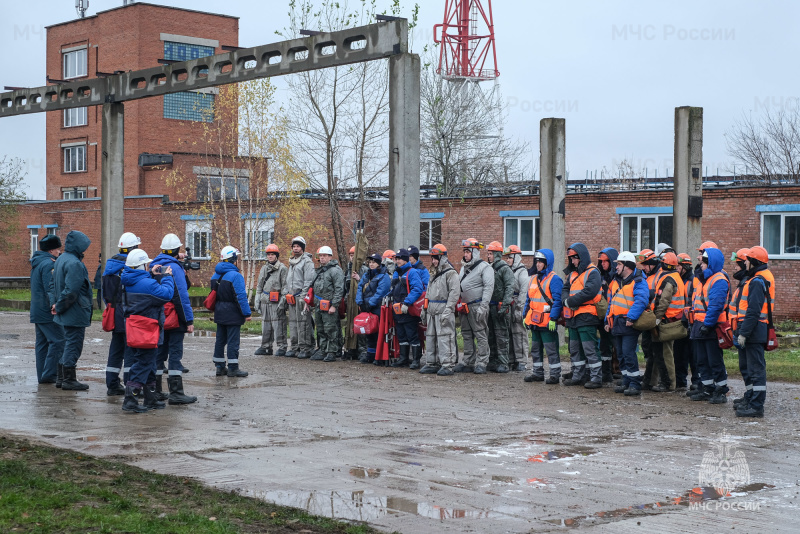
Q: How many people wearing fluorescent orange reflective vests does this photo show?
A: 11